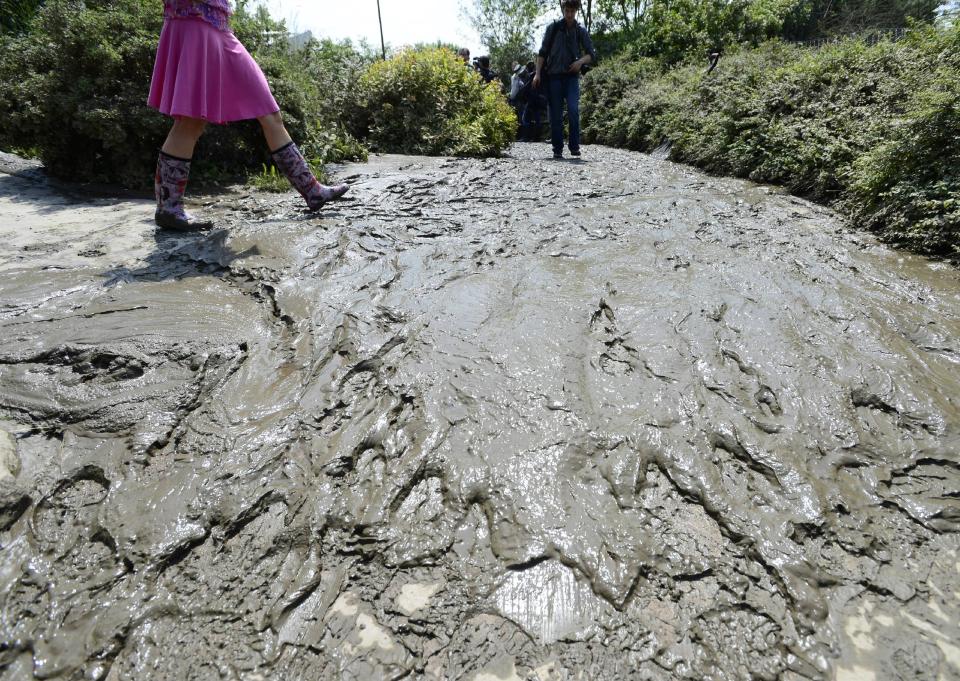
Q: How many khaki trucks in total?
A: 0